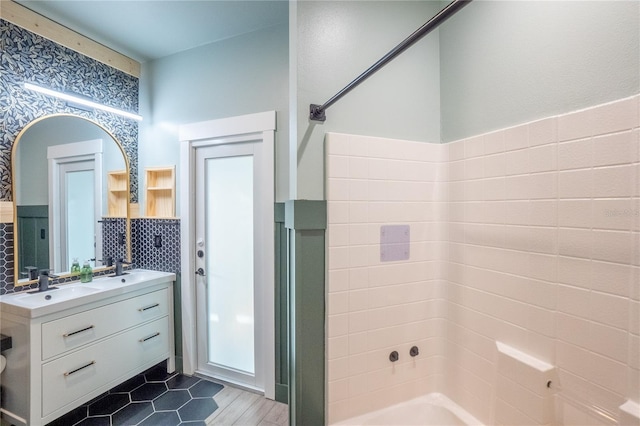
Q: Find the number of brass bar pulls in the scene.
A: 4